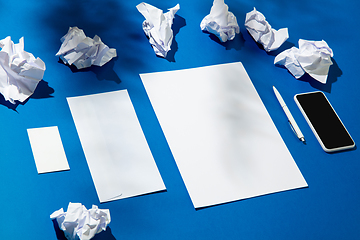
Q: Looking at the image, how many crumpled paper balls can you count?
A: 7